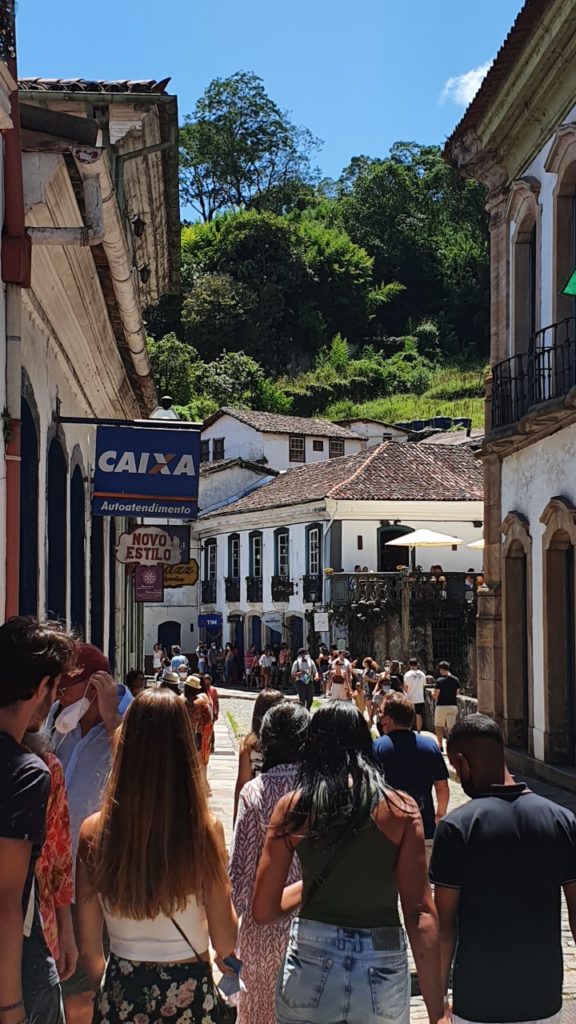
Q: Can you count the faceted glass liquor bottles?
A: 0